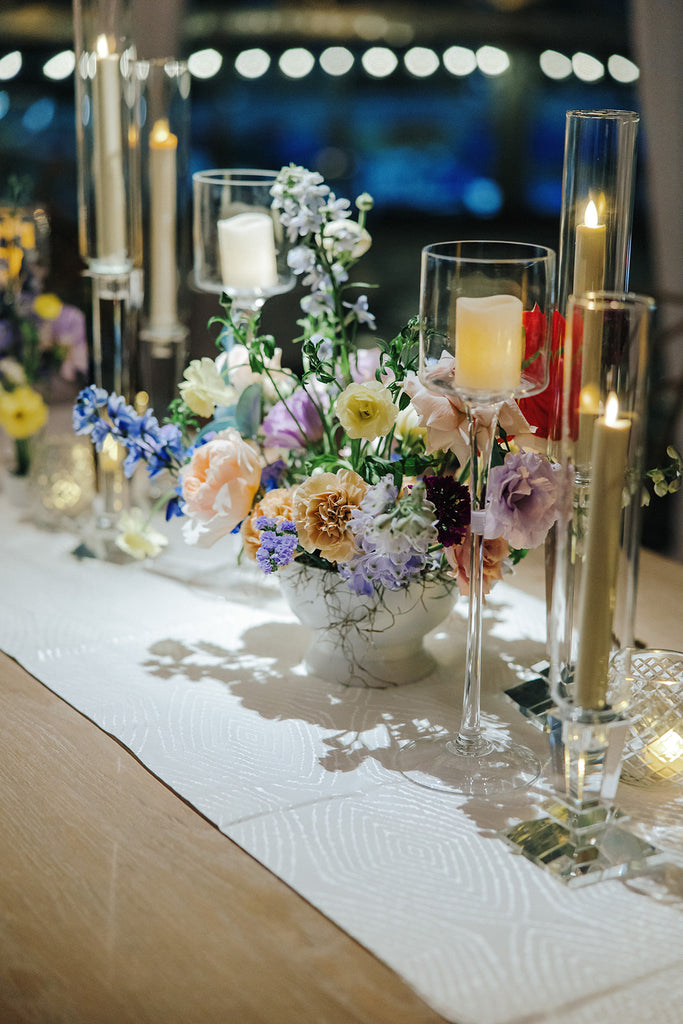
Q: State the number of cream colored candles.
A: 6